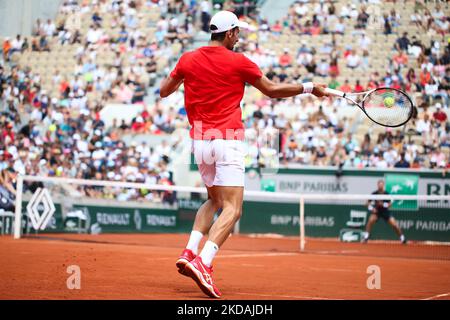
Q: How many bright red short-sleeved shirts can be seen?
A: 1